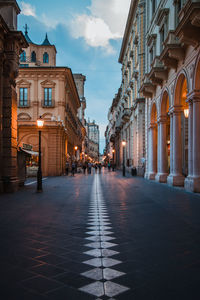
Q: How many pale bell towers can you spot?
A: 1